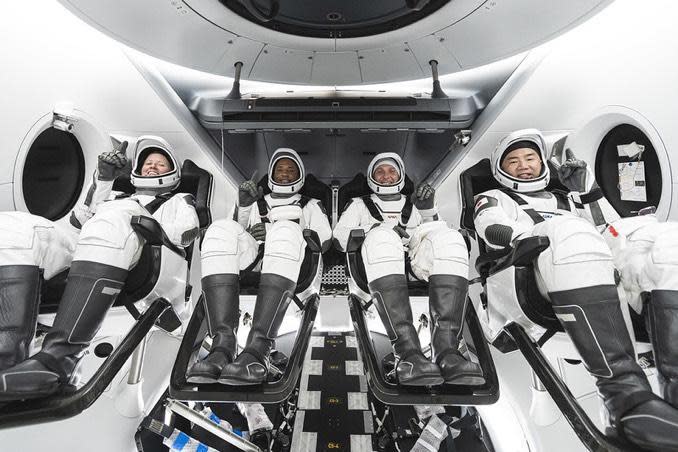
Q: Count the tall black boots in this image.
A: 8